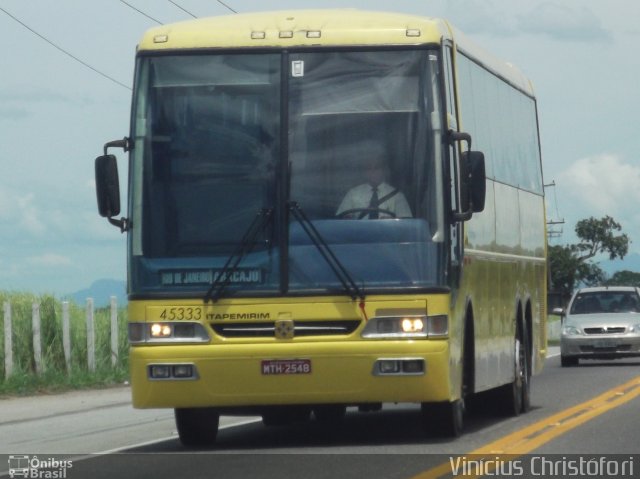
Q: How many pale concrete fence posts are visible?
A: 5